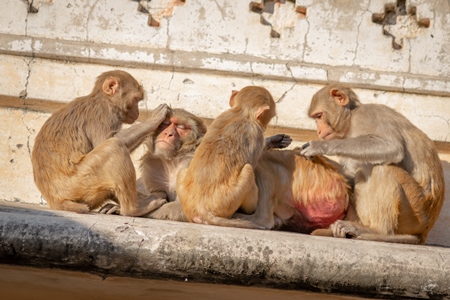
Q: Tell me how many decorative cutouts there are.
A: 4